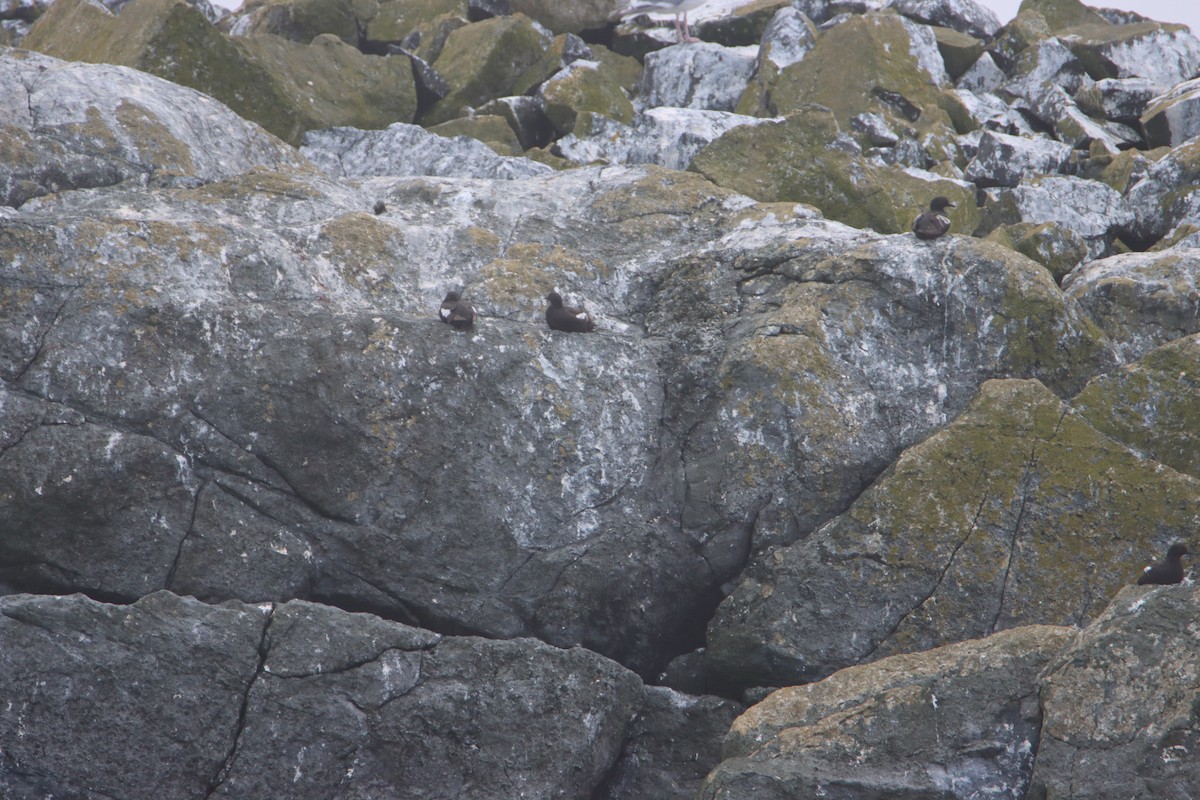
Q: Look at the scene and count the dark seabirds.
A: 4